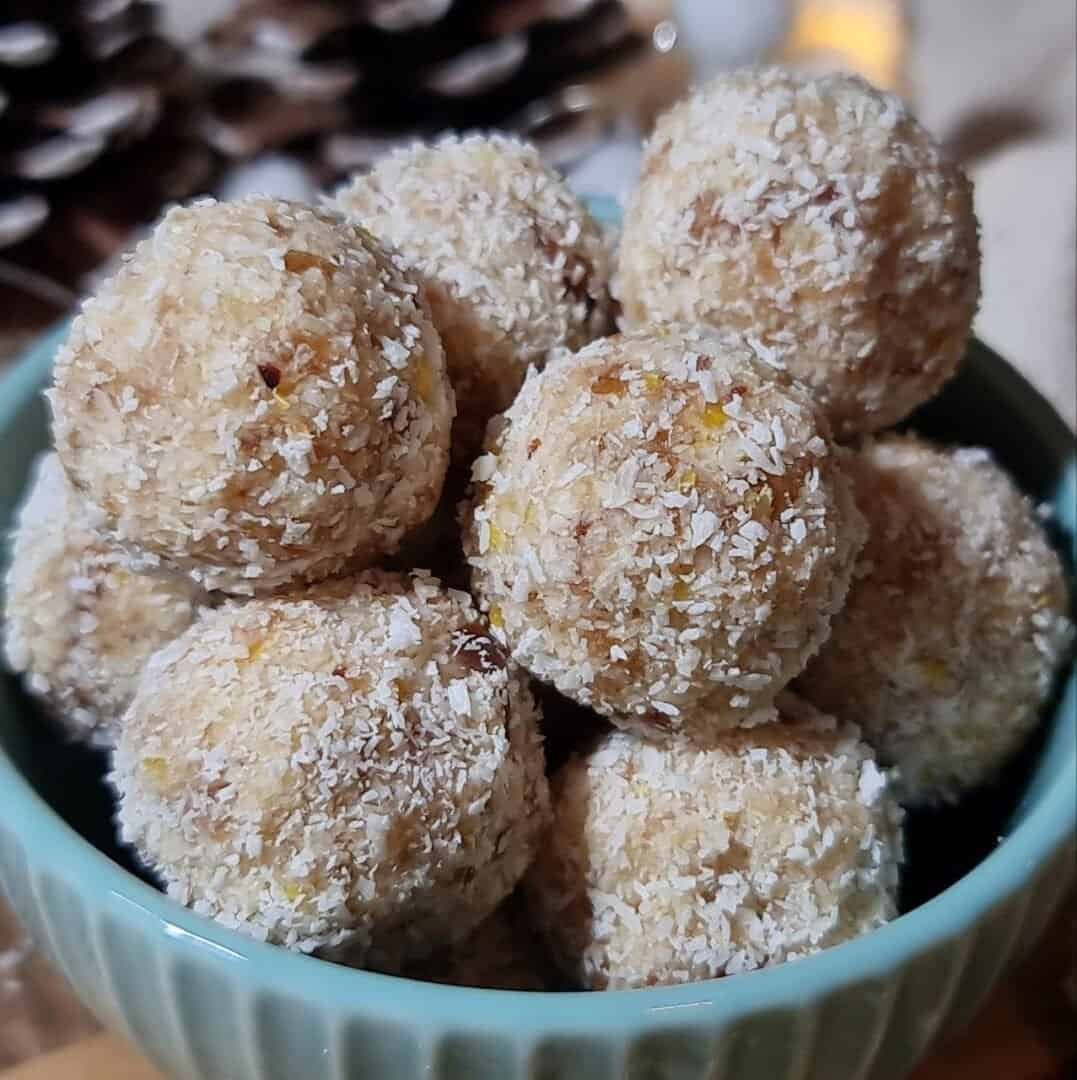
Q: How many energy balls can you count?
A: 8